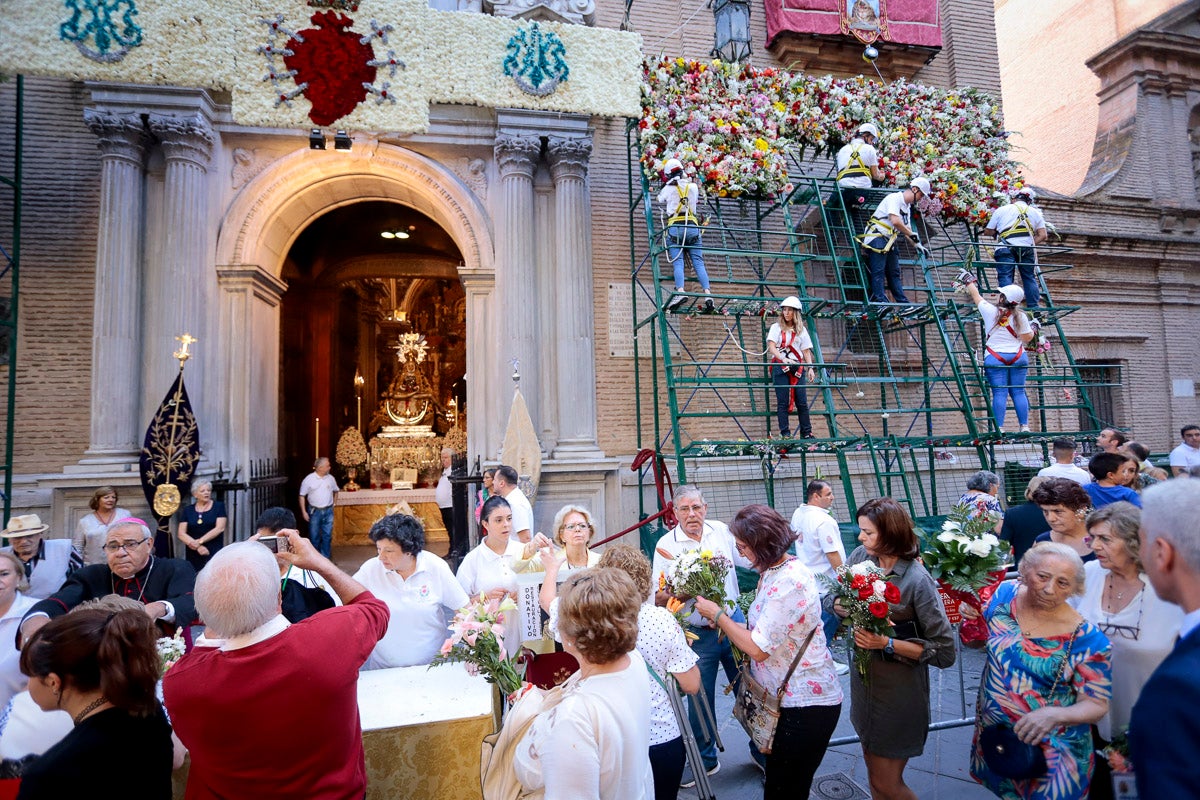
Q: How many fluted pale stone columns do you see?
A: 4